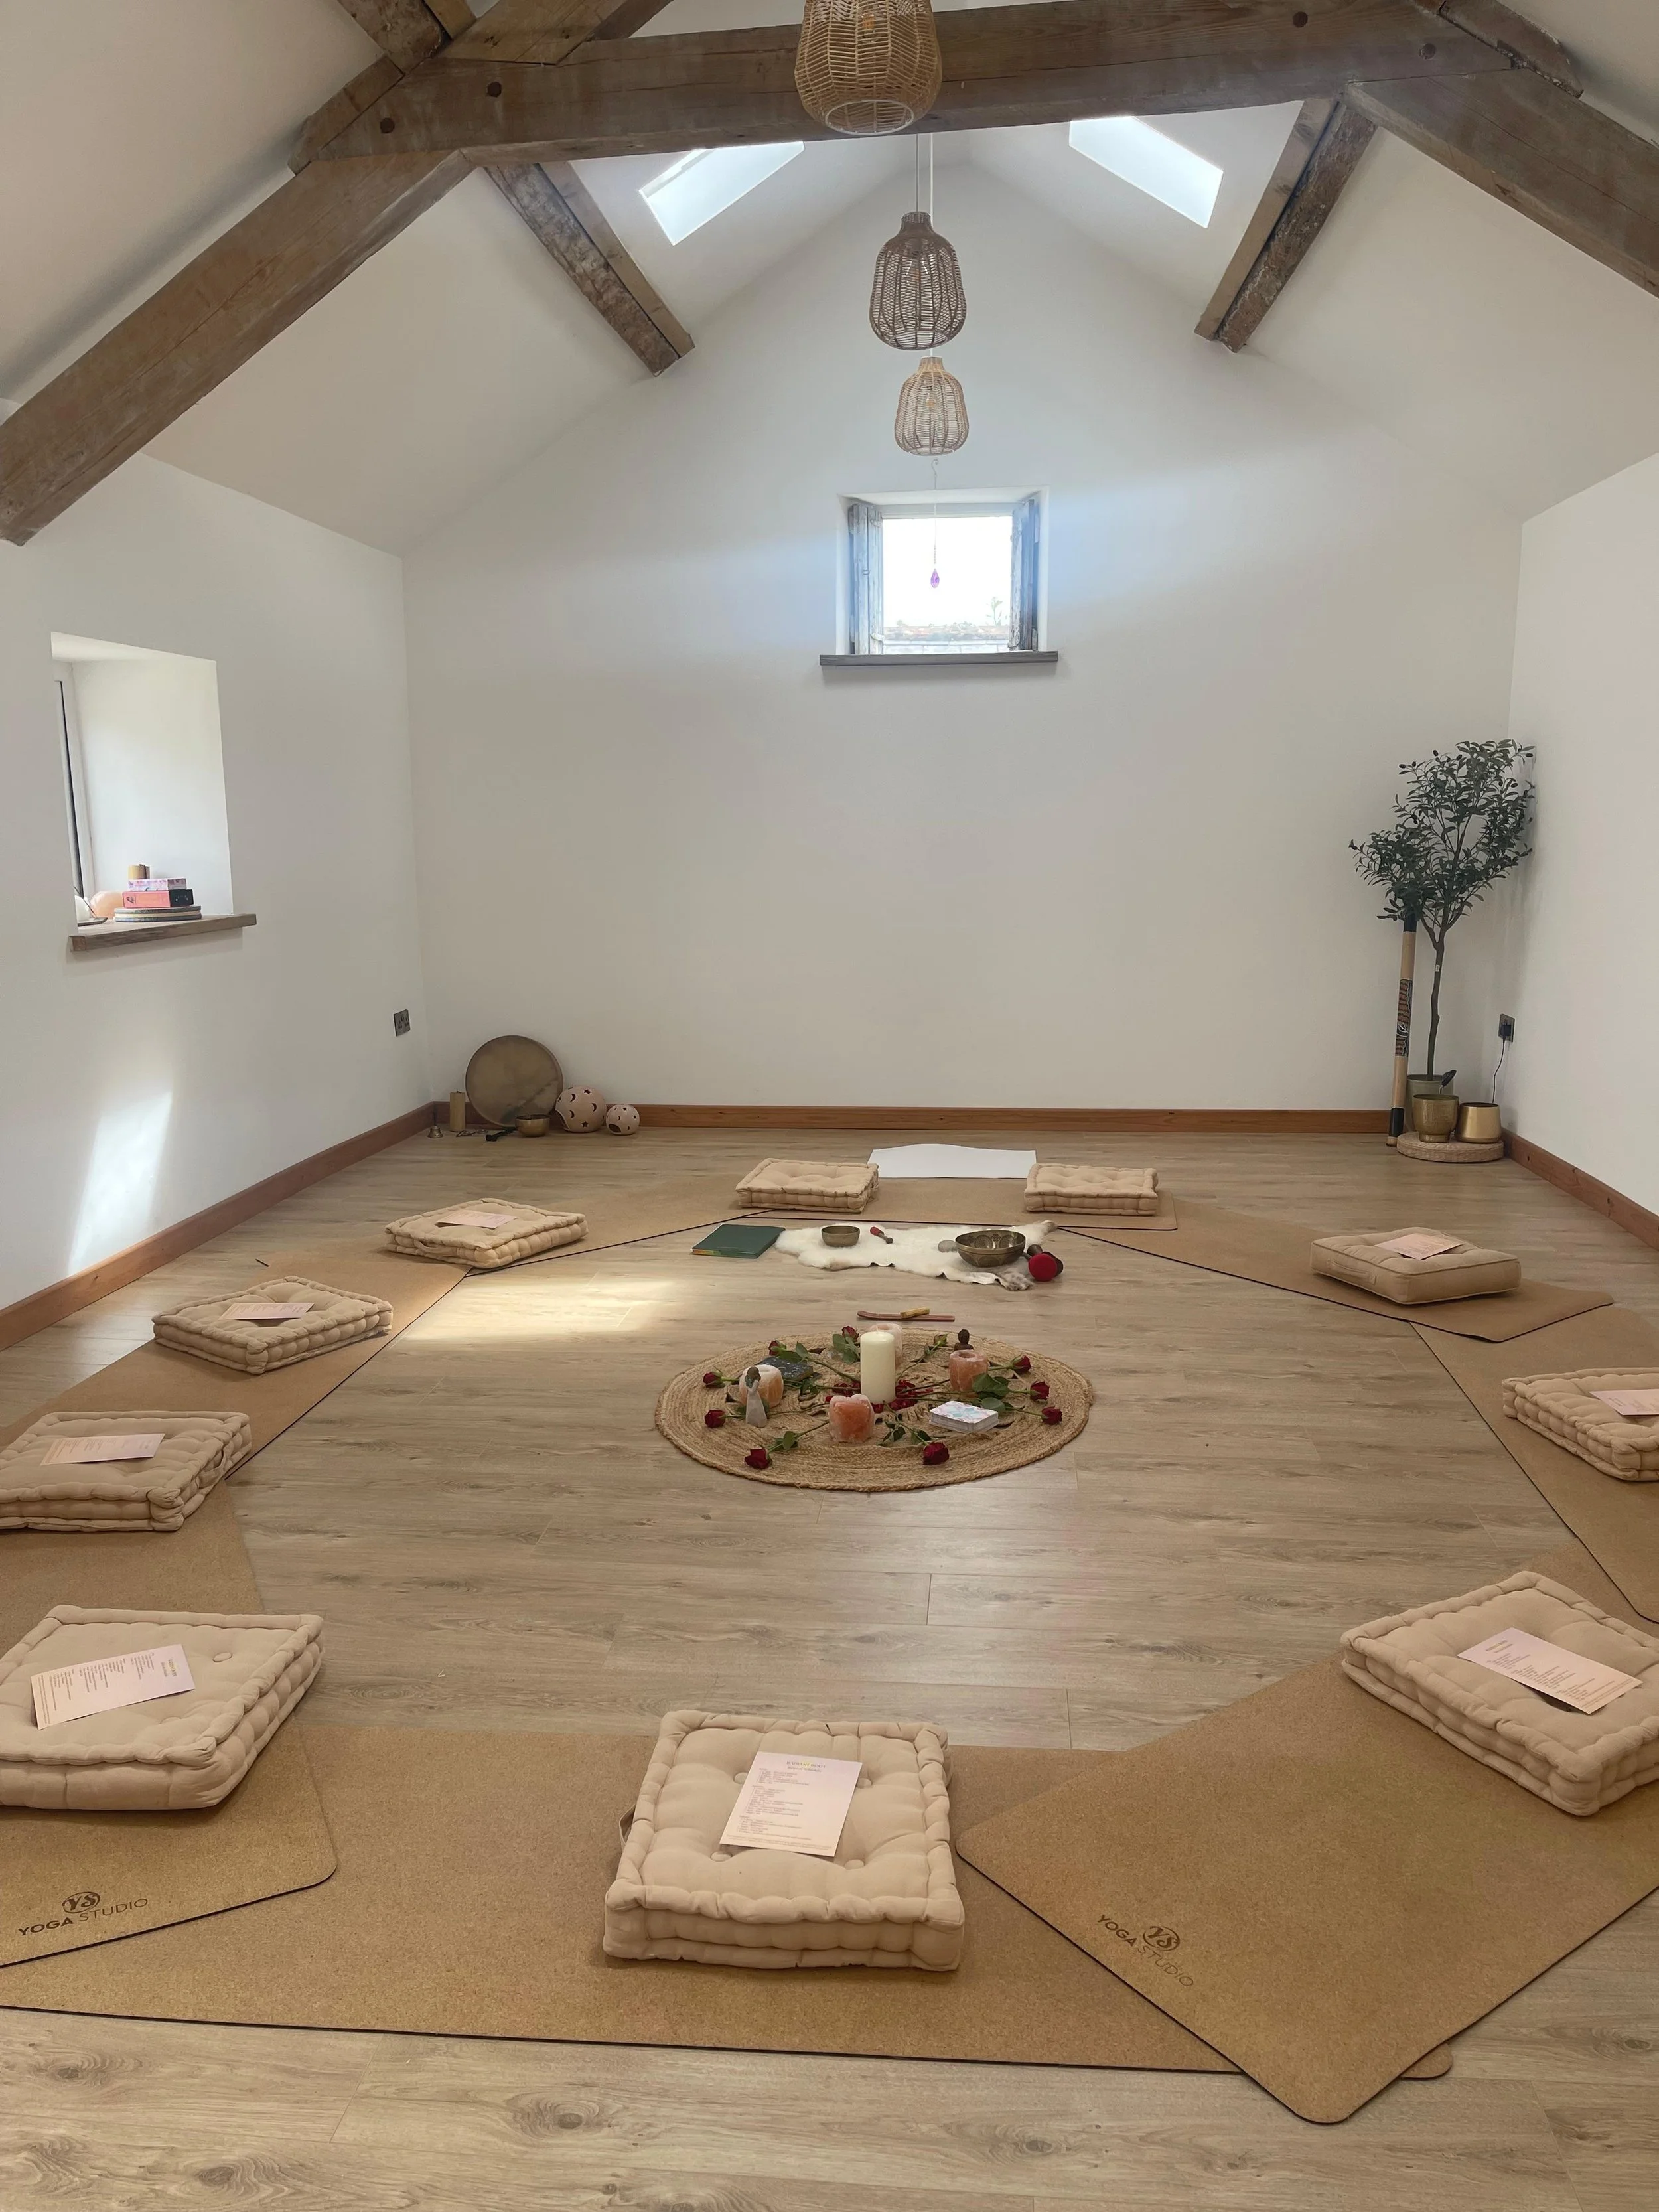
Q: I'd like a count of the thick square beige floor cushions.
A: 10